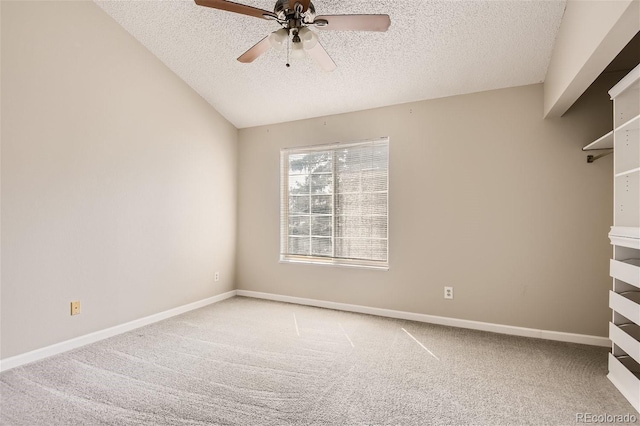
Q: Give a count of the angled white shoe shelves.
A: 4